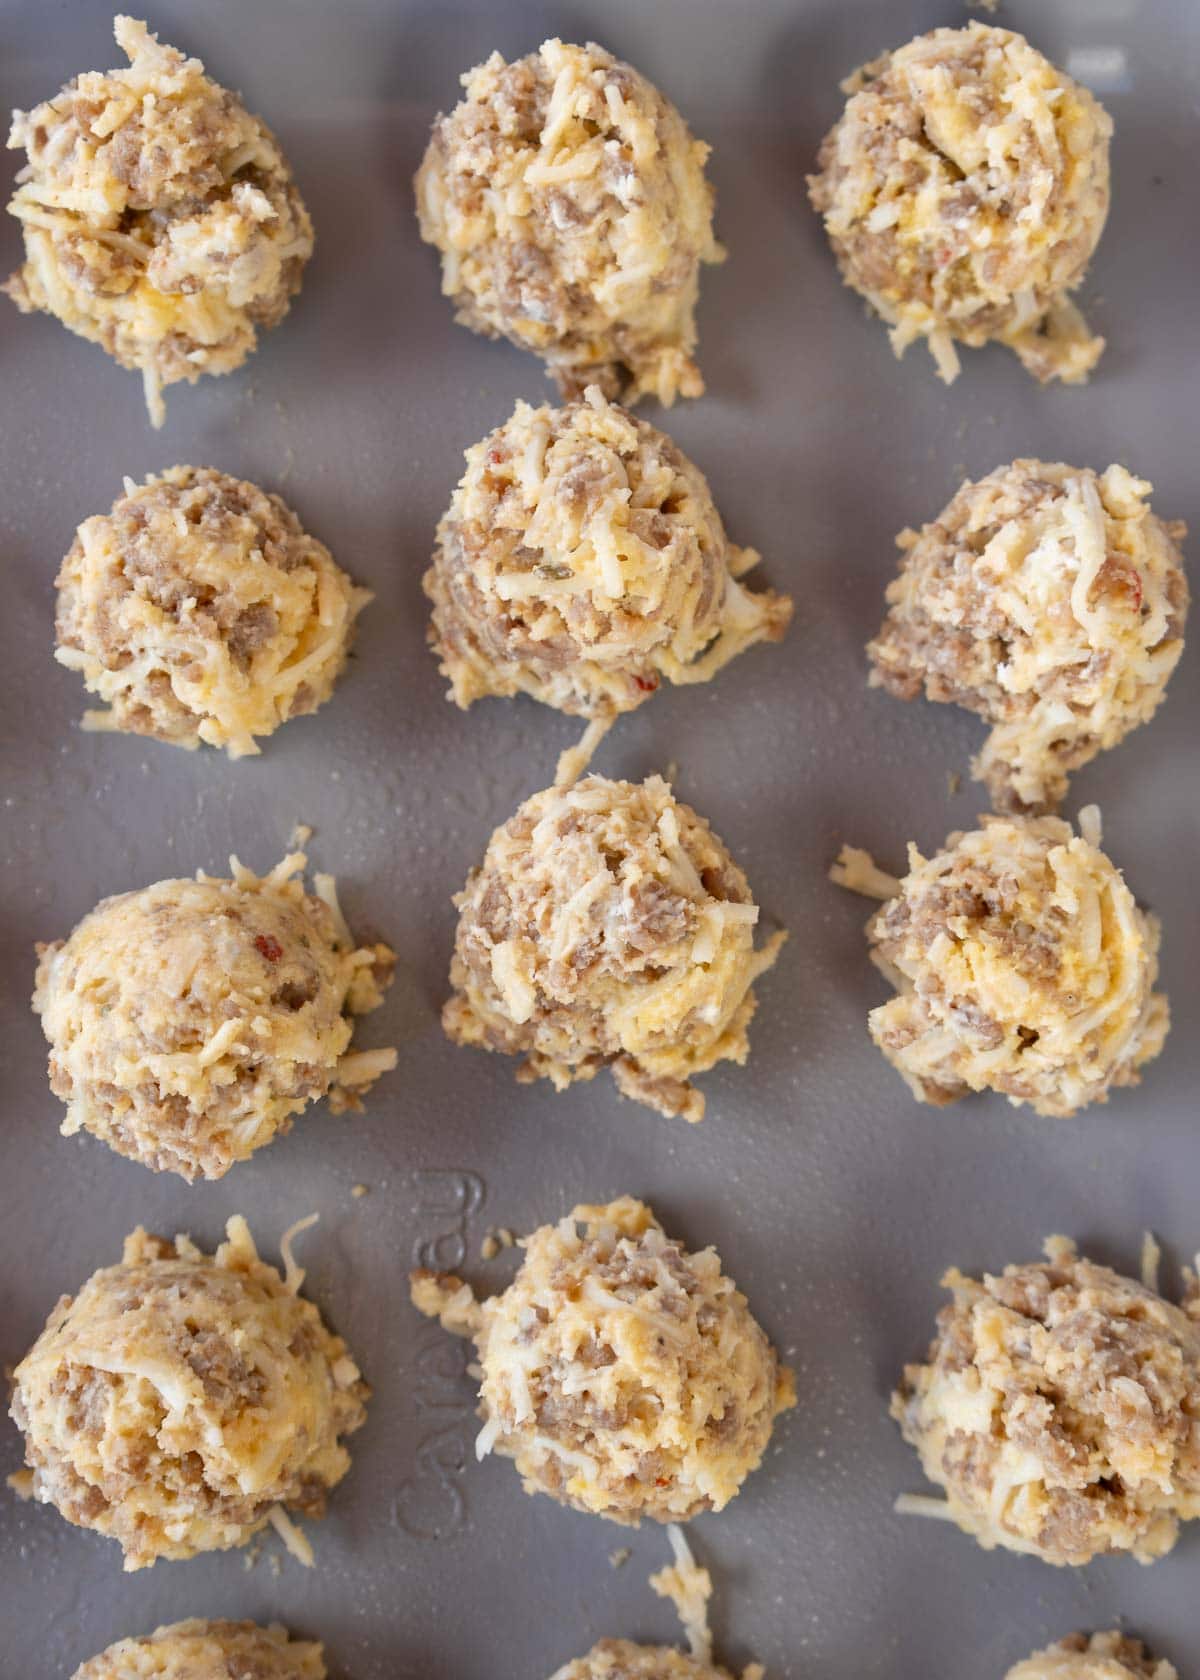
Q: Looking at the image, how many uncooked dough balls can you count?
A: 15